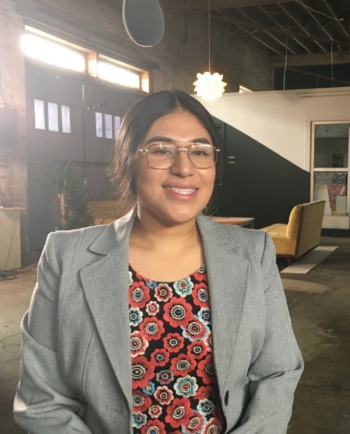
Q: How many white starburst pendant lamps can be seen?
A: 1